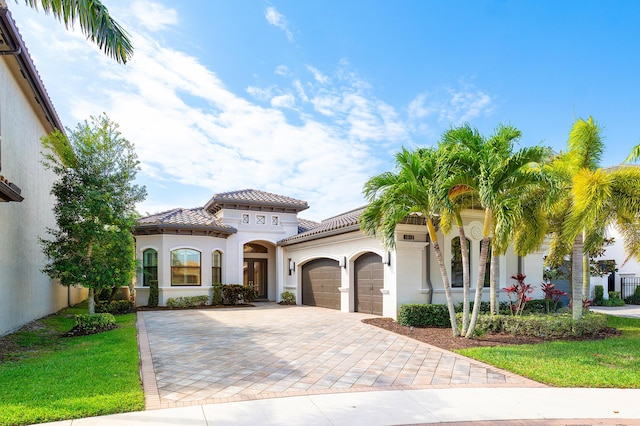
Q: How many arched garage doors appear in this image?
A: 2